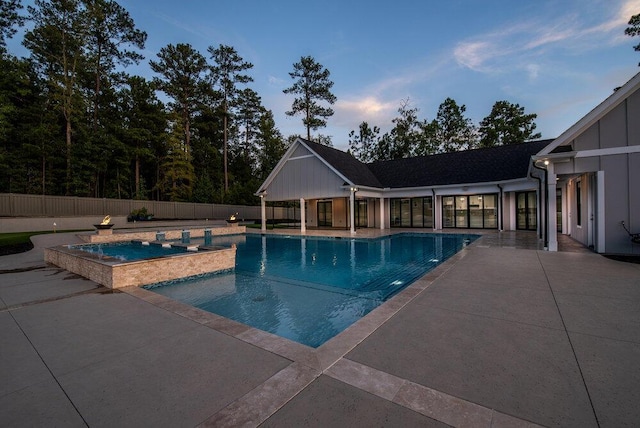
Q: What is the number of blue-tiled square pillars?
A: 3